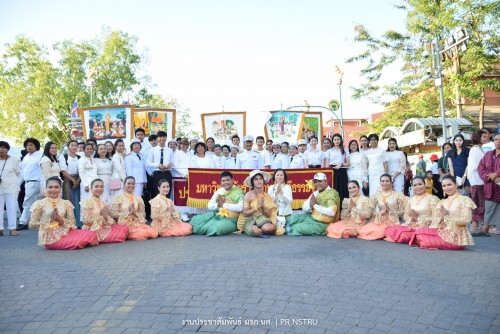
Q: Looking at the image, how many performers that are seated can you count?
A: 12